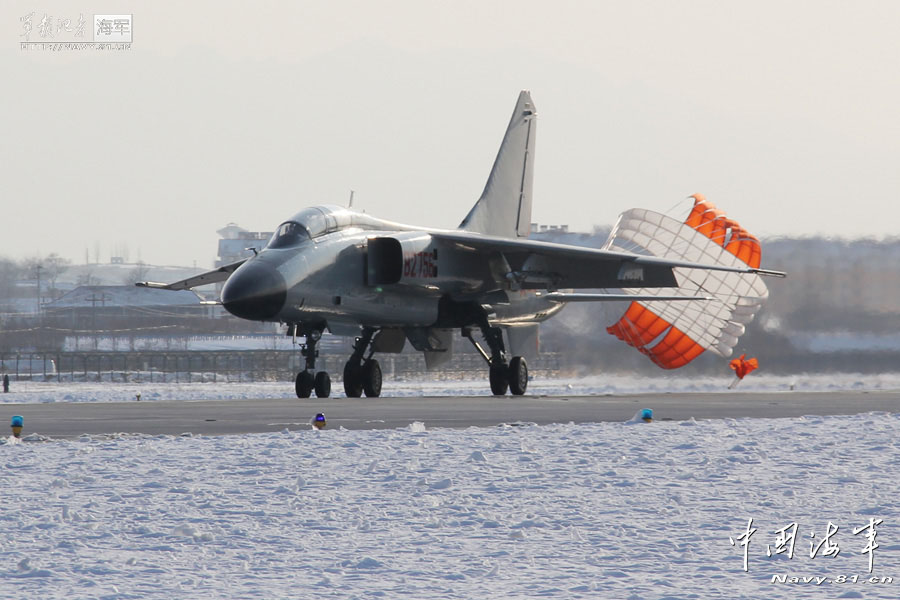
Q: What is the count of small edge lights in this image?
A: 3